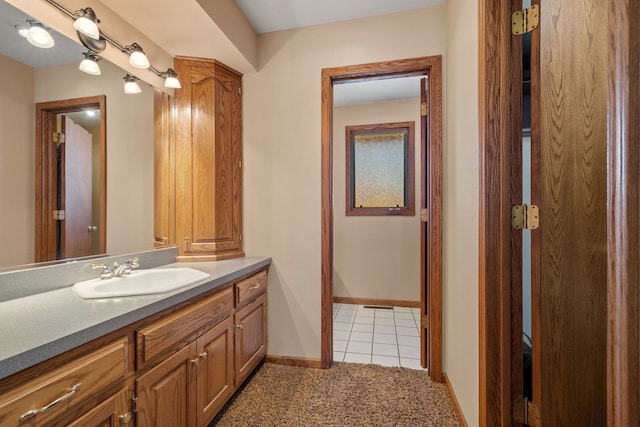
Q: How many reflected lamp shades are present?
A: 3